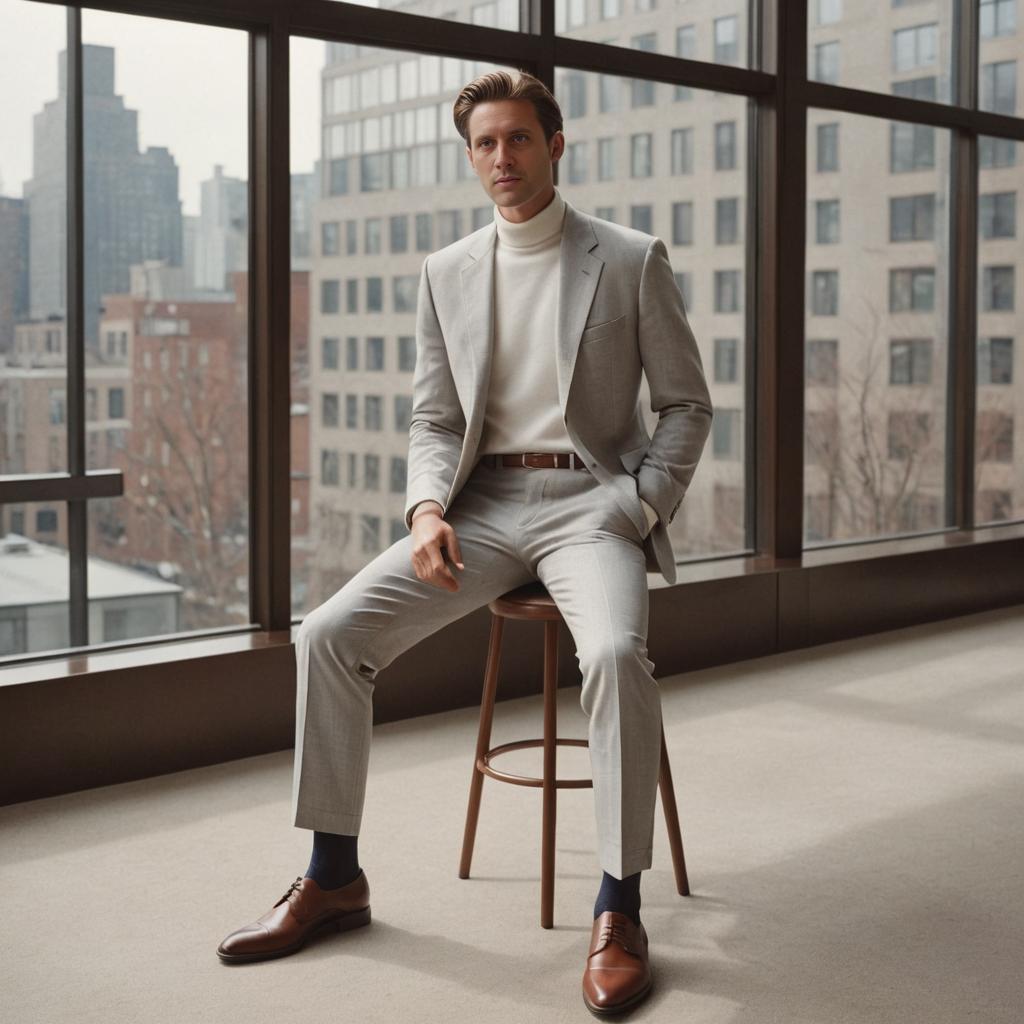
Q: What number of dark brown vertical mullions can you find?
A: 5